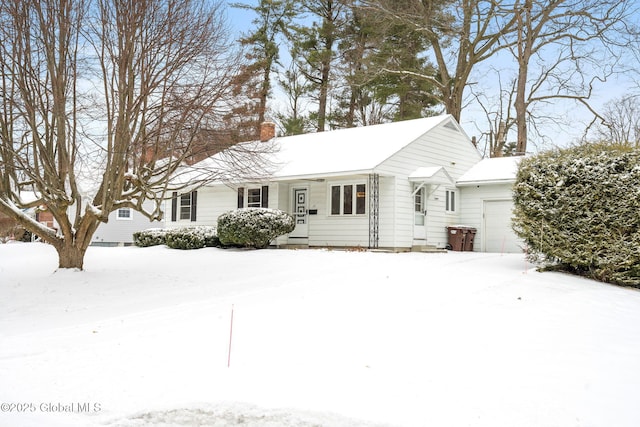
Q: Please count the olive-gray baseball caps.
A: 0